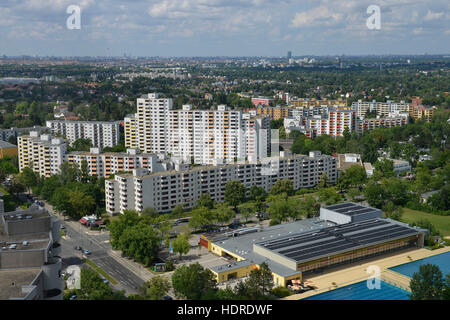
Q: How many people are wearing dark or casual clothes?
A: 0